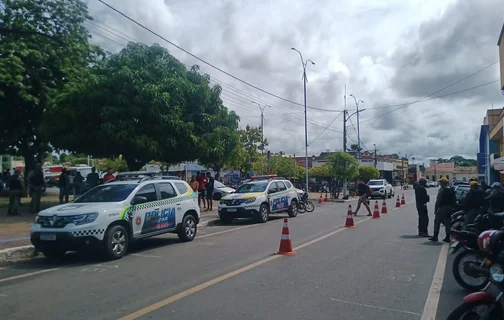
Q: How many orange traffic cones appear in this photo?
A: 8